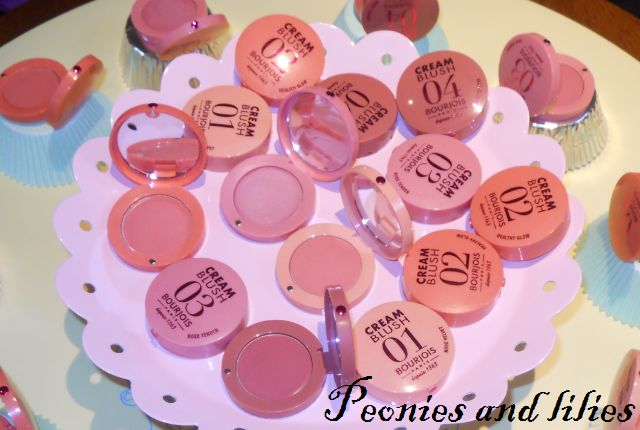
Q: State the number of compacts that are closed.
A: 9